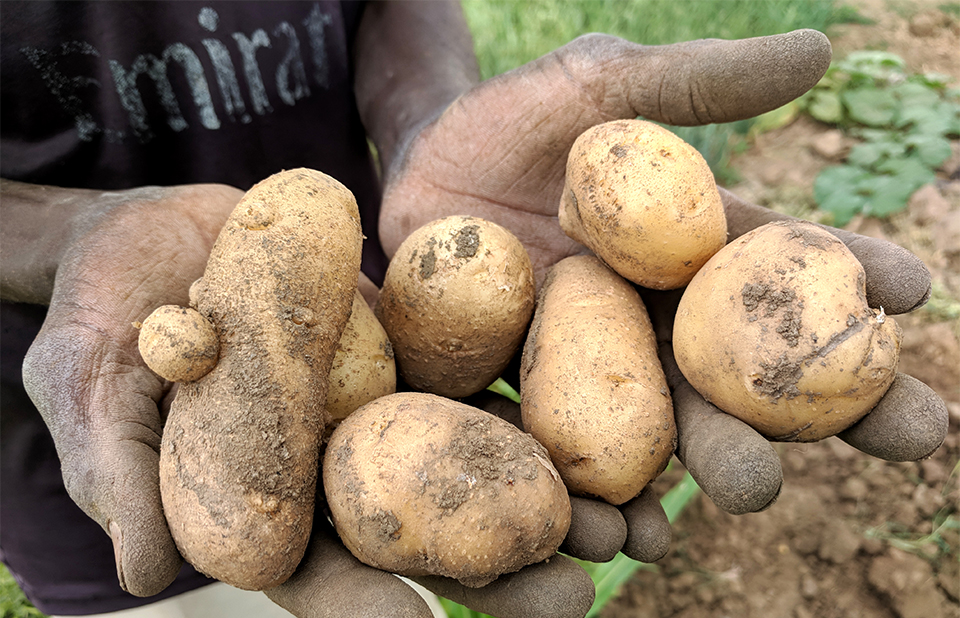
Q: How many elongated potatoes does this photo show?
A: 2